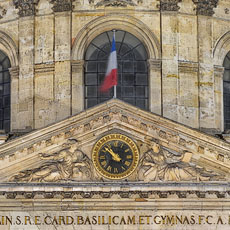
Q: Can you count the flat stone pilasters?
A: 4